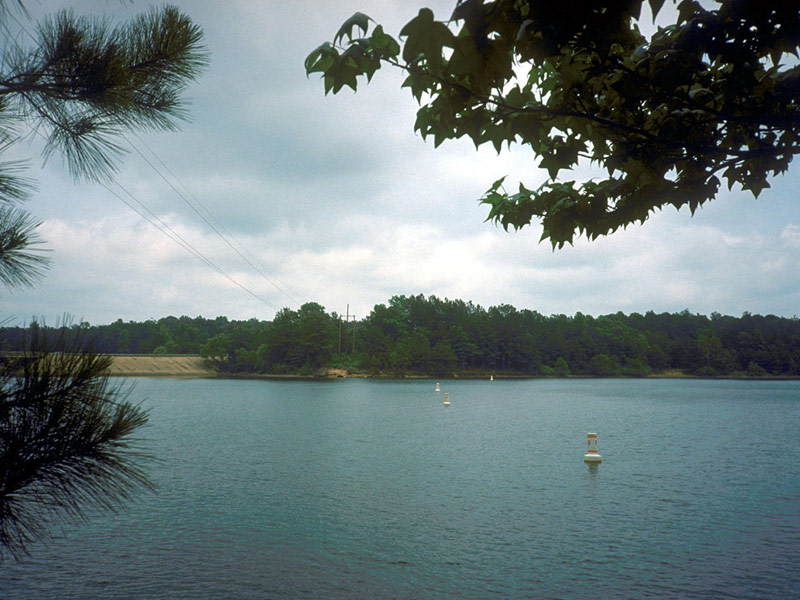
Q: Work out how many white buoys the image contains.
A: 4